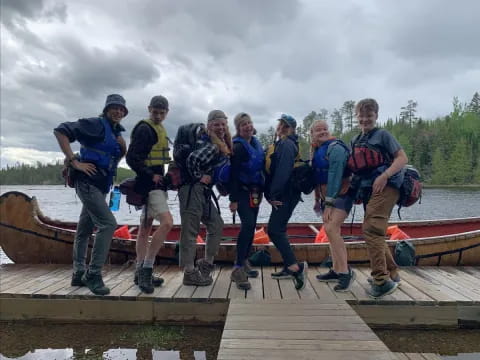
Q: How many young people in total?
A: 7